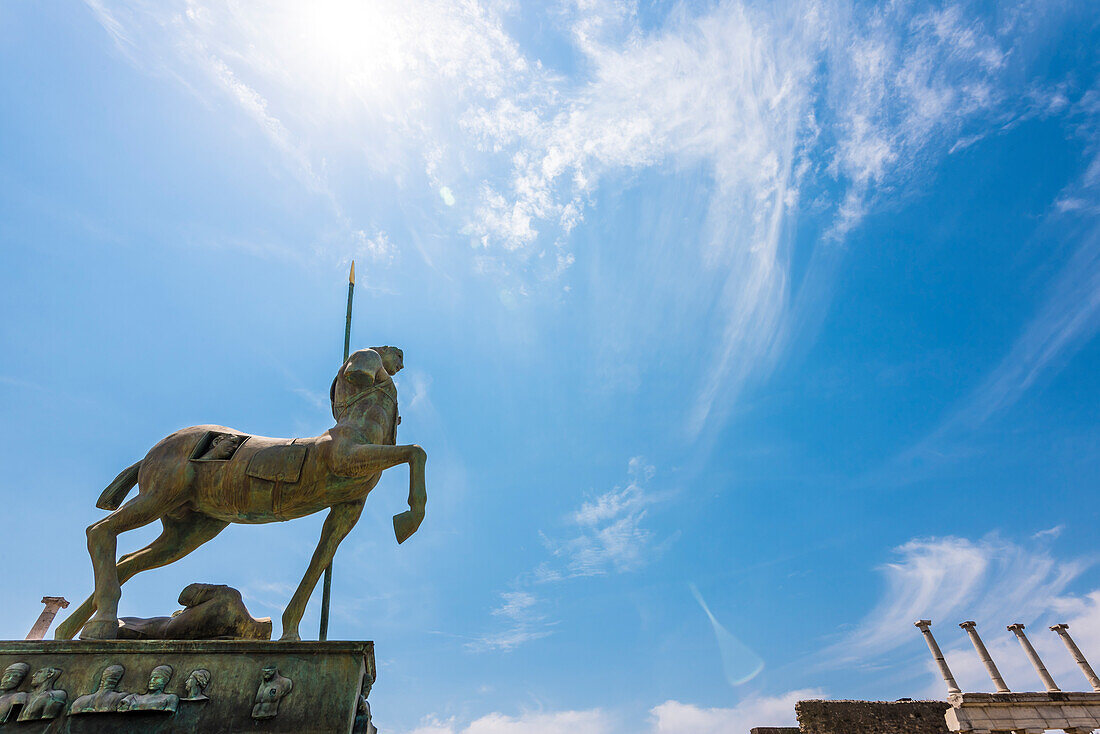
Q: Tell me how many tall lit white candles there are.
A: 0